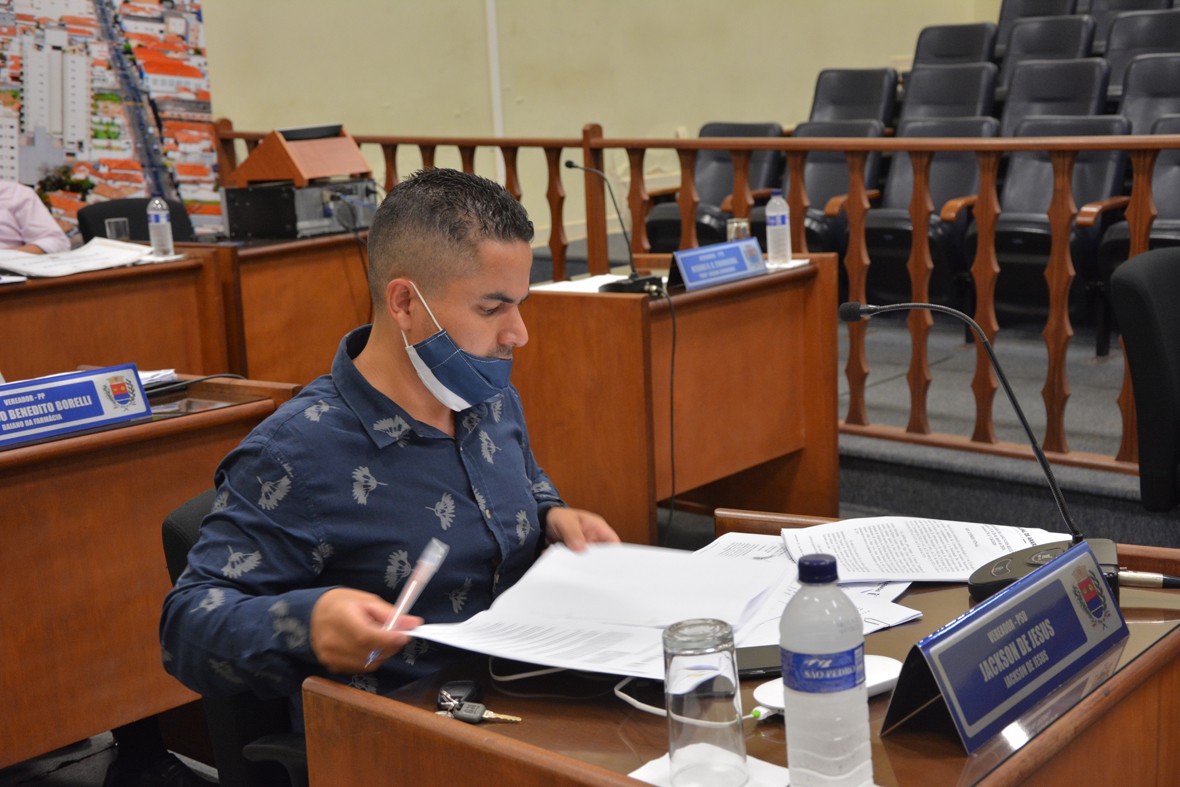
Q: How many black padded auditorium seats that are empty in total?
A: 14